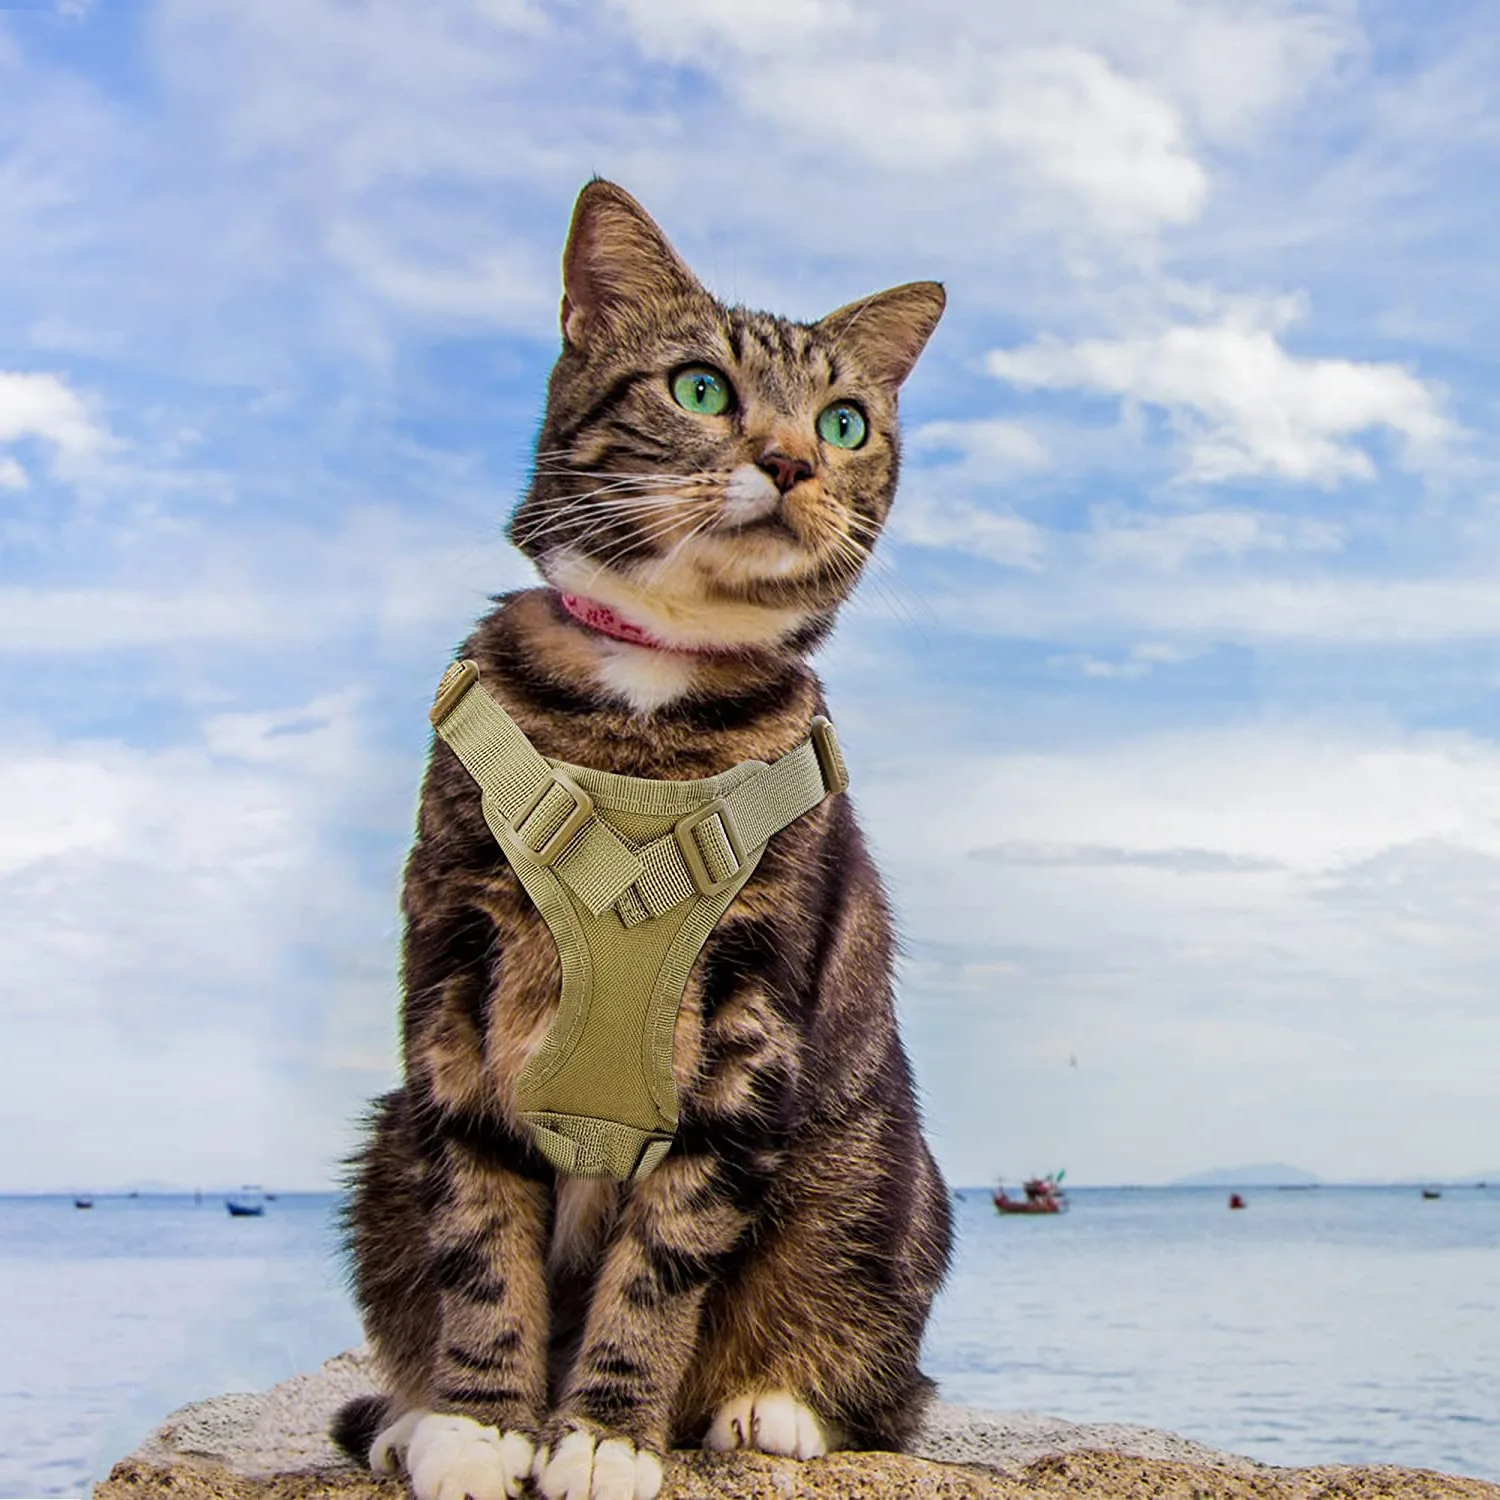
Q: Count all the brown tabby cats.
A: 1